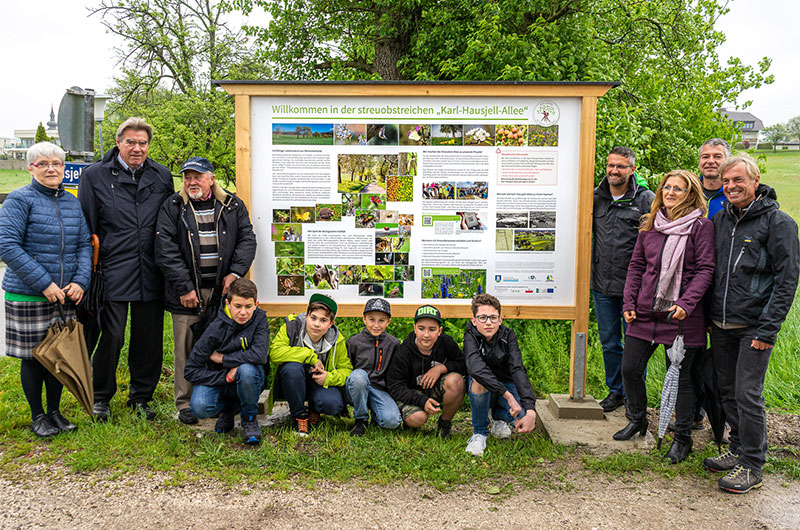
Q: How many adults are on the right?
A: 4